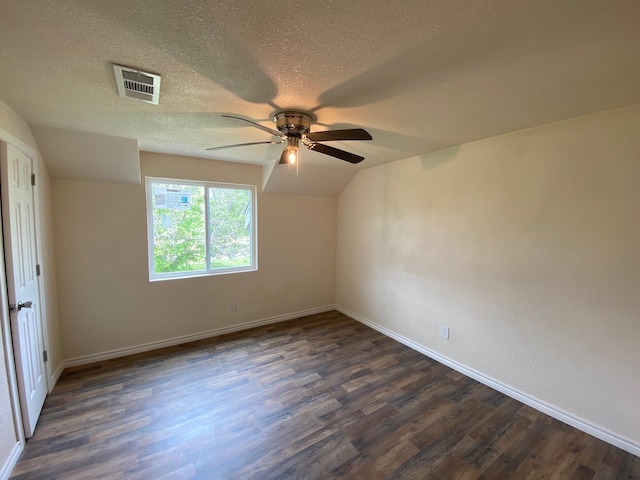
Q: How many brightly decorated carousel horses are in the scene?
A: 0